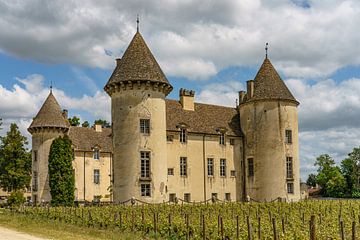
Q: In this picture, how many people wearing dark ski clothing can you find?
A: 0